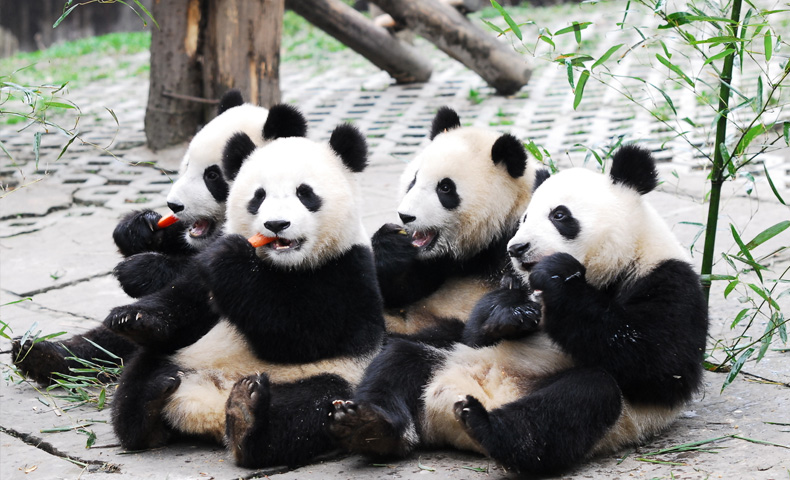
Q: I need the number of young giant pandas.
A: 4